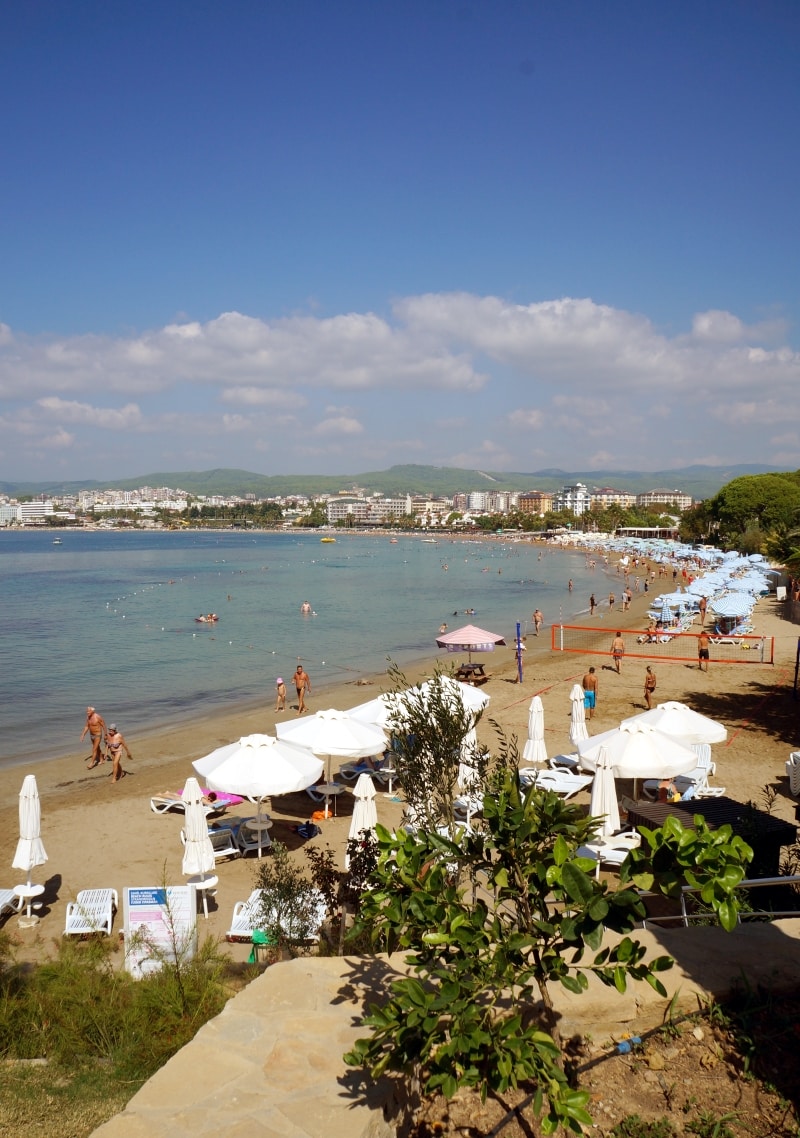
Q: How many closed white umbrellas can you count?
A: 7